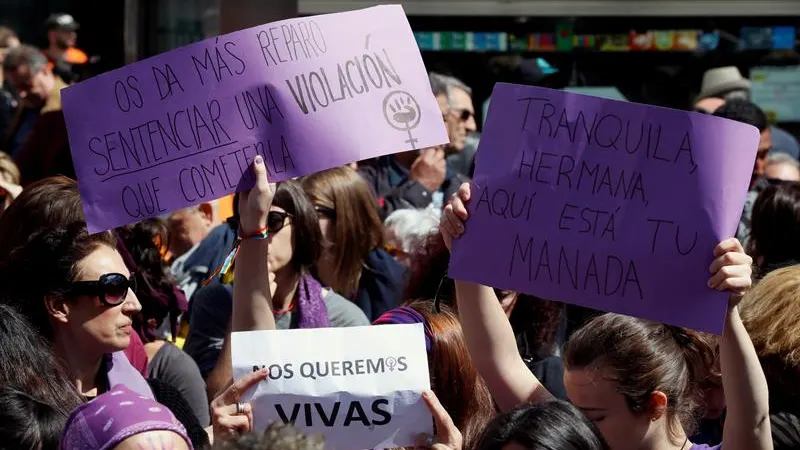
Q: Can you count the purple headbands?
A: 2